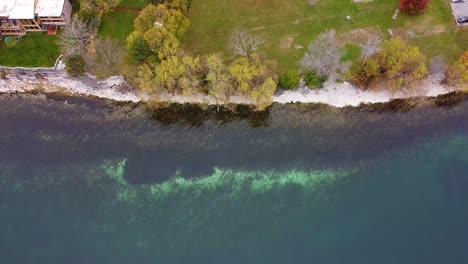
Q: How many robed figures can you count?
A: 0